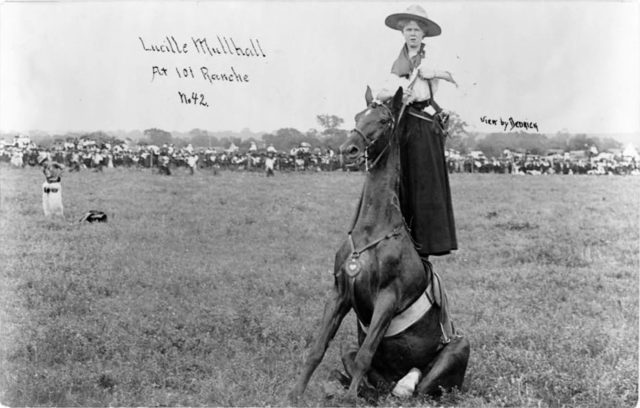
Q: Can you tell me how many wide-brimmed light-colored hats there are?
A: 1